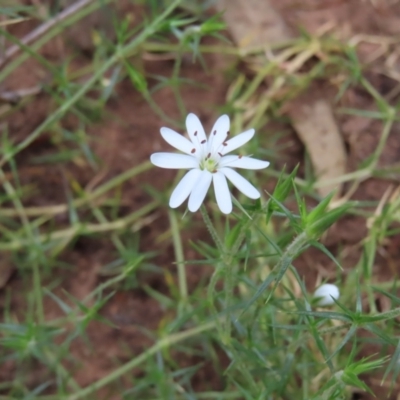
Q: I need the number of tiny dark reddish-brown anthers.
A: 10